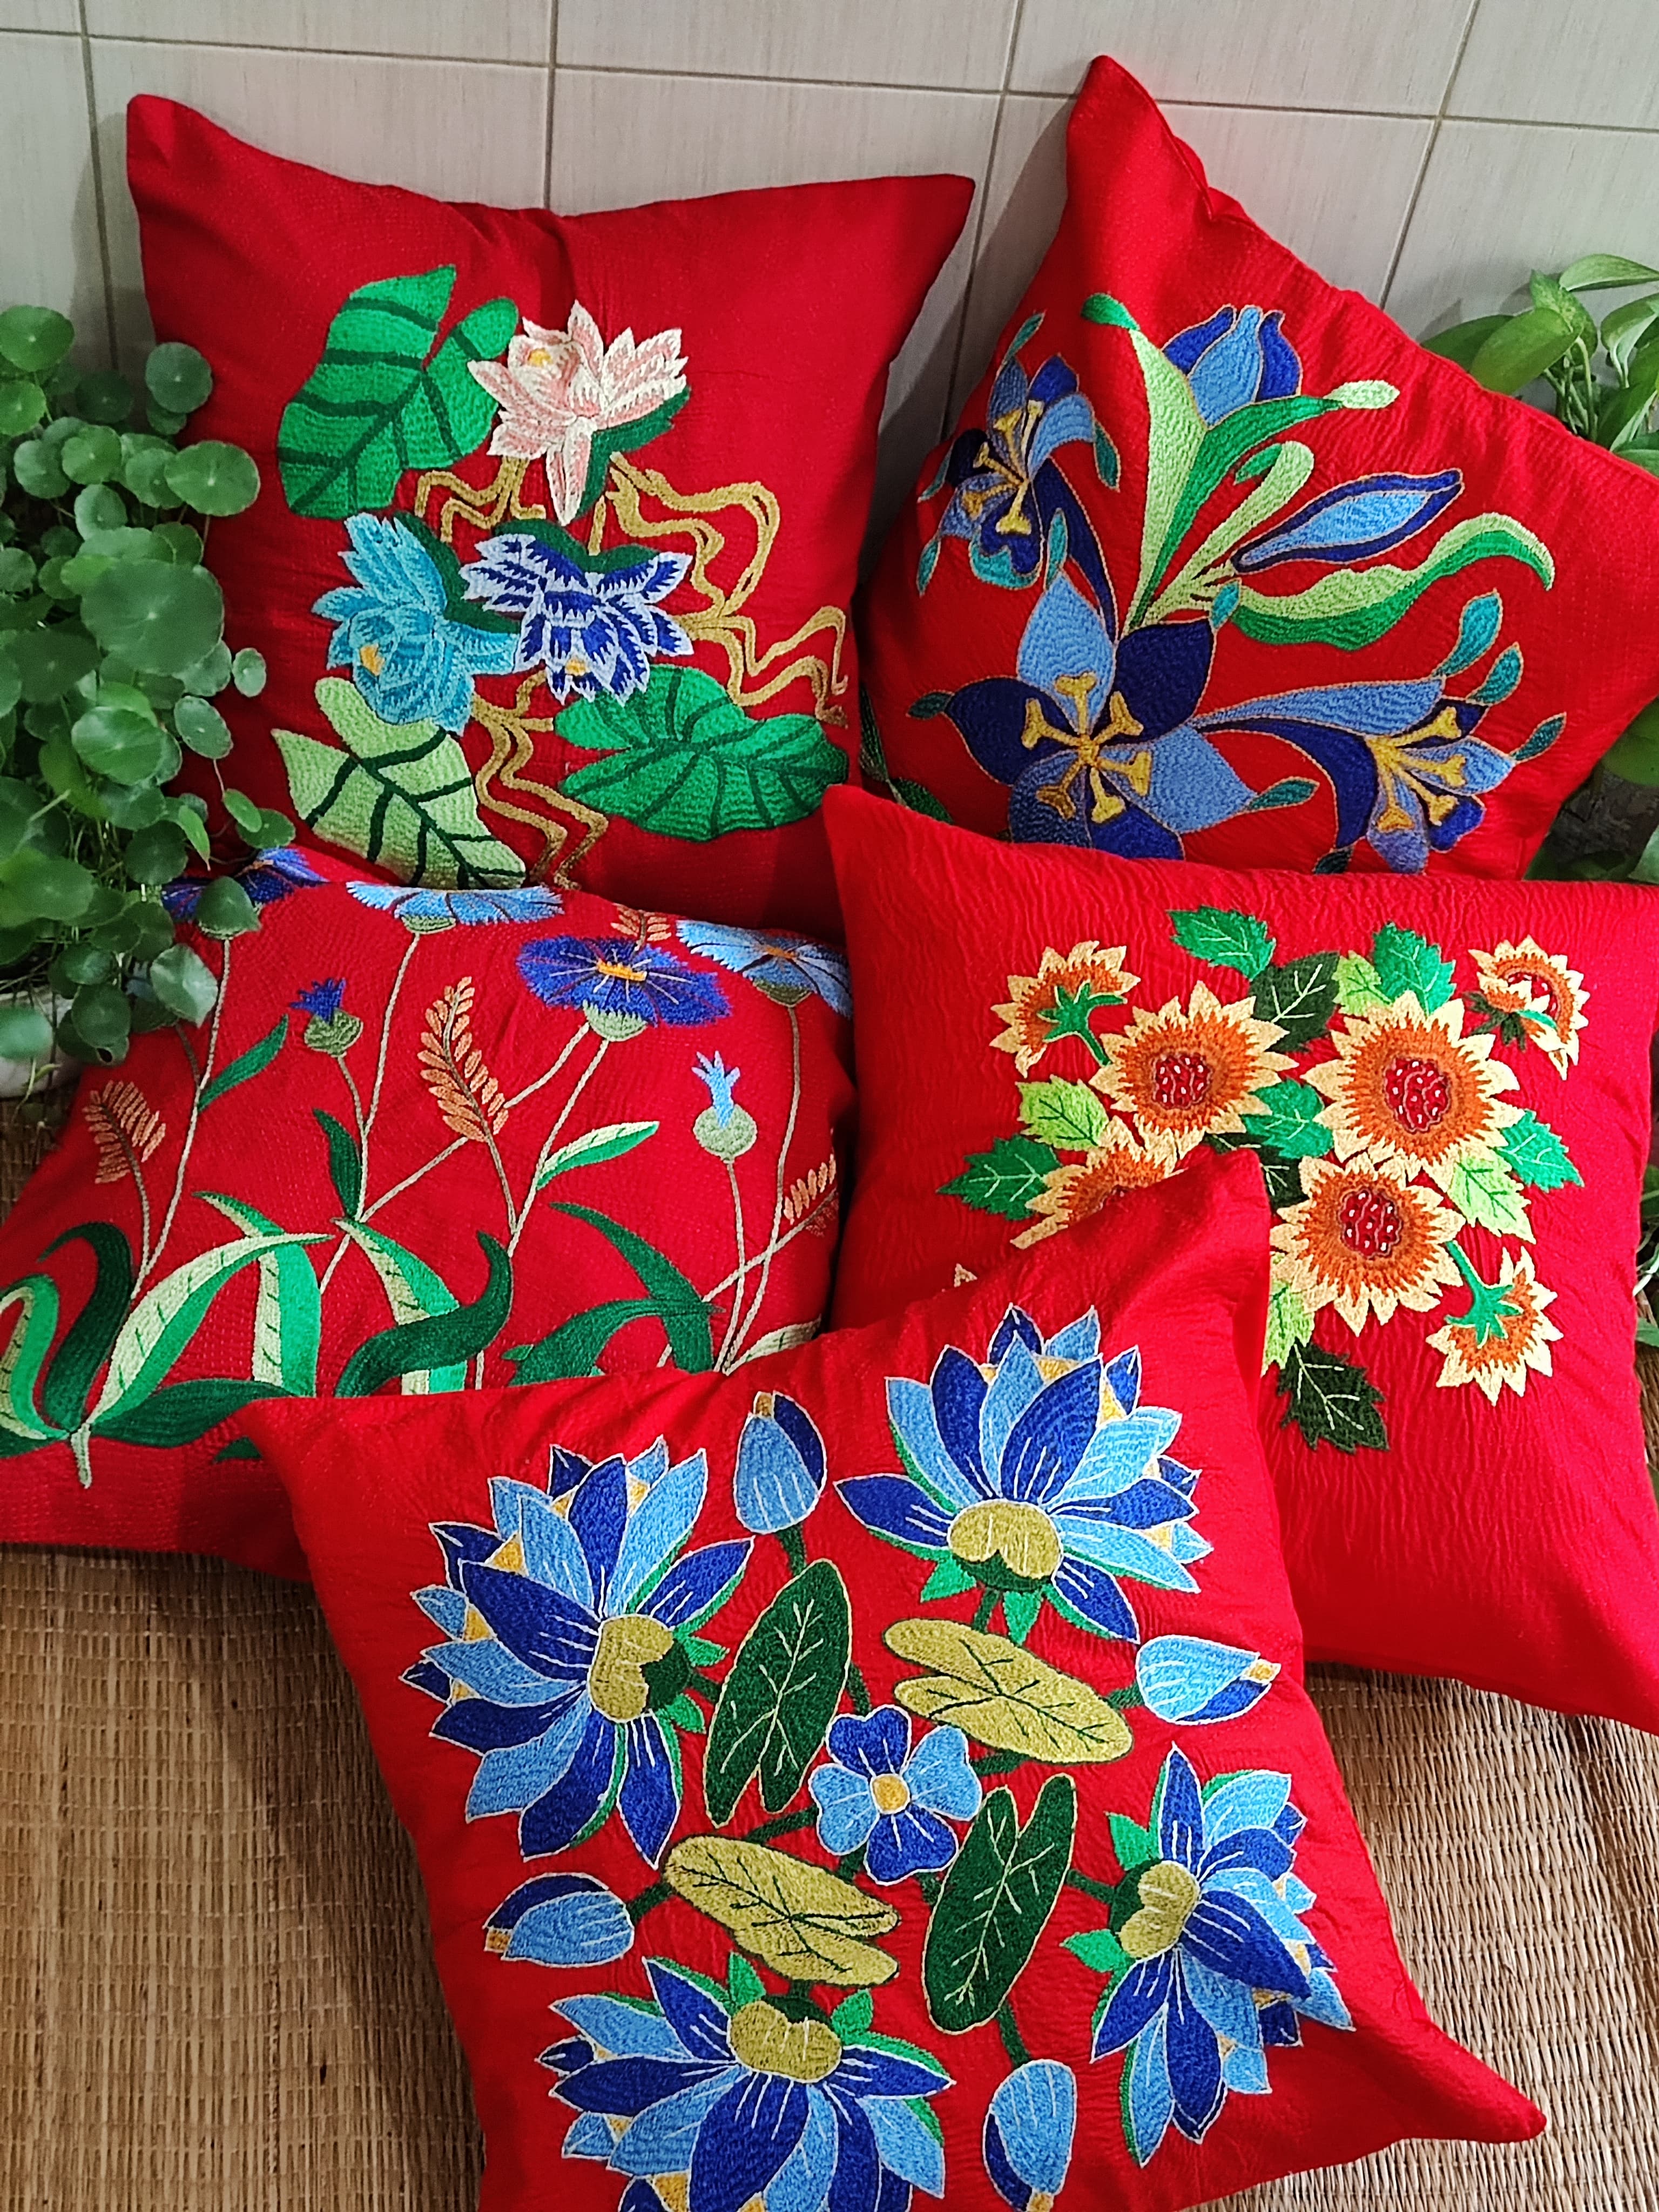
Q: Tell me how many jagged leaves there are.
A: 12